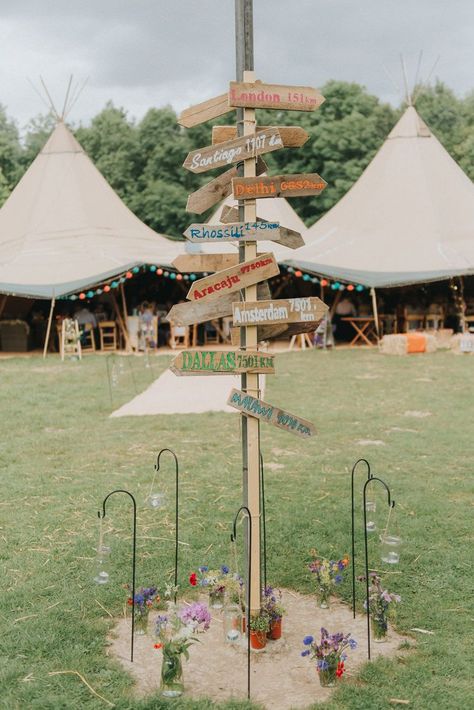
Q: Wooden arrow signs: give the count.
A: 15